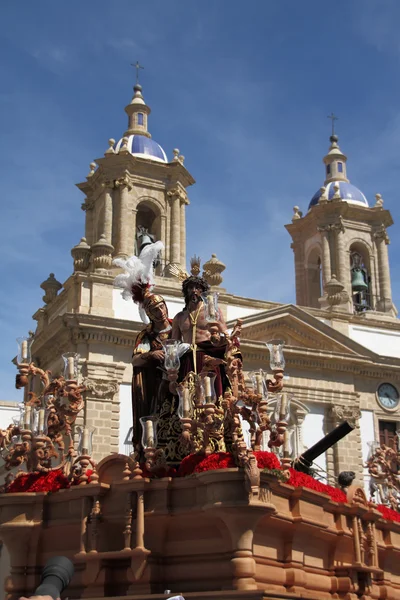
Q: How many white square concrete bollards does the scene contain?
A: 0